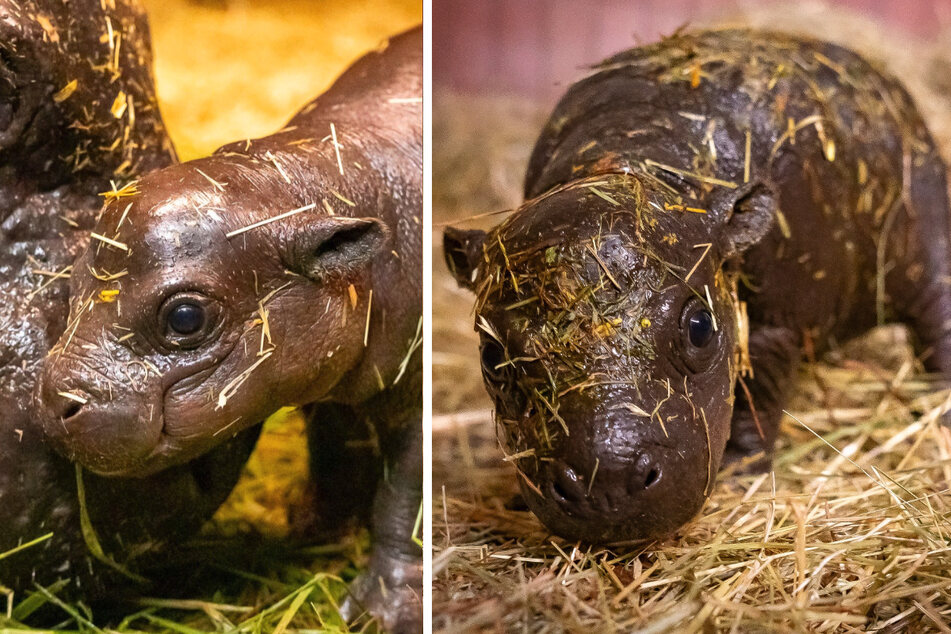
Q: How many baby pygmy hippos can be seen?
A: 2